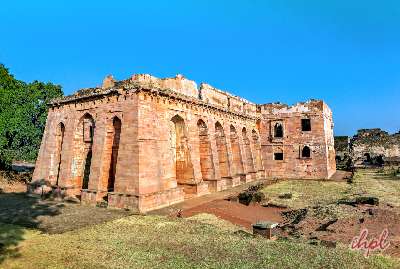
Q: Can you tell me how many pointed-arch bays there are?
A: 9